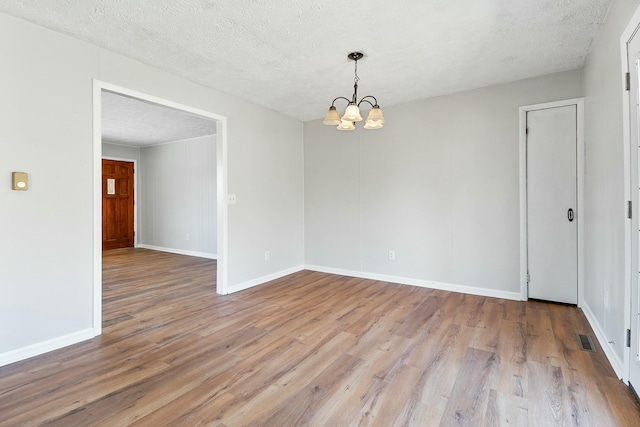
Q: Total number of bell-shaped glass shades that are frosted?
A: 5